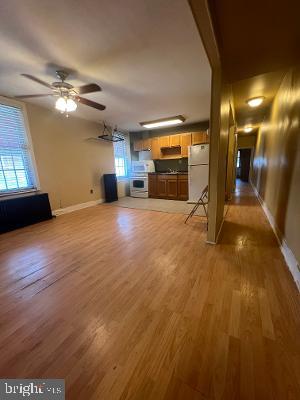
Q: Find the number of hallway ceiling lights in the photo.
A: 2